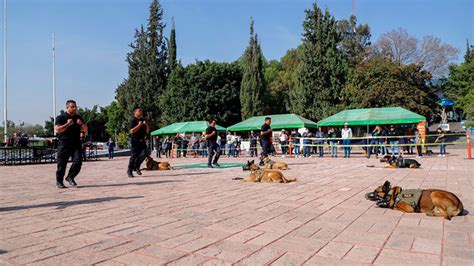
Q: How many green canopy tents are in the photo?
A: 3